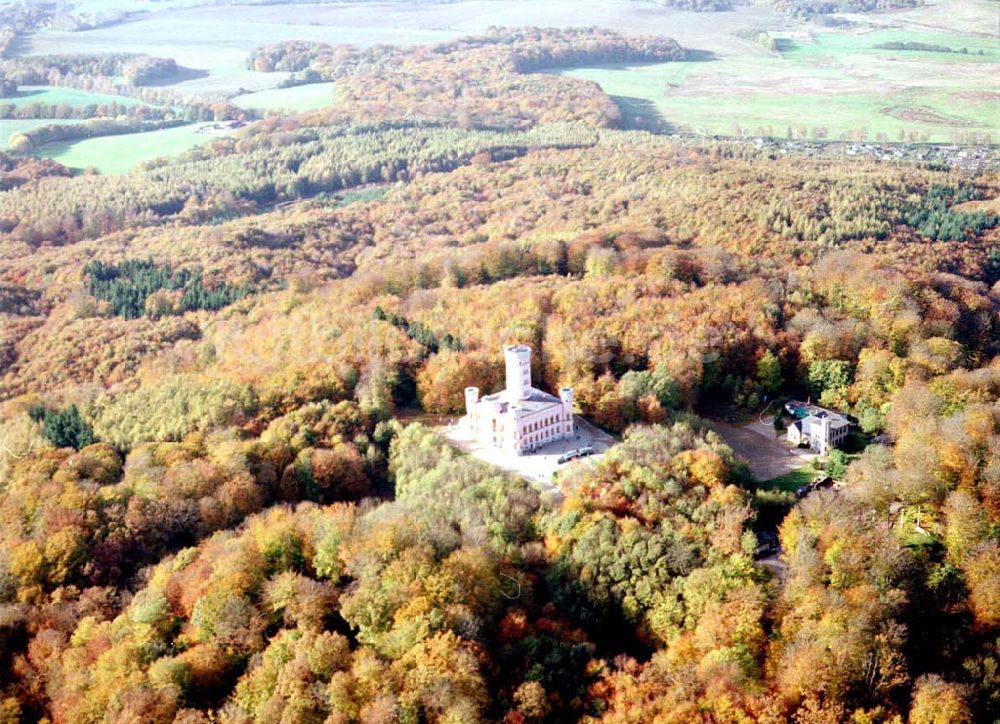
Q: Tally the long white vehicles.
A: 2